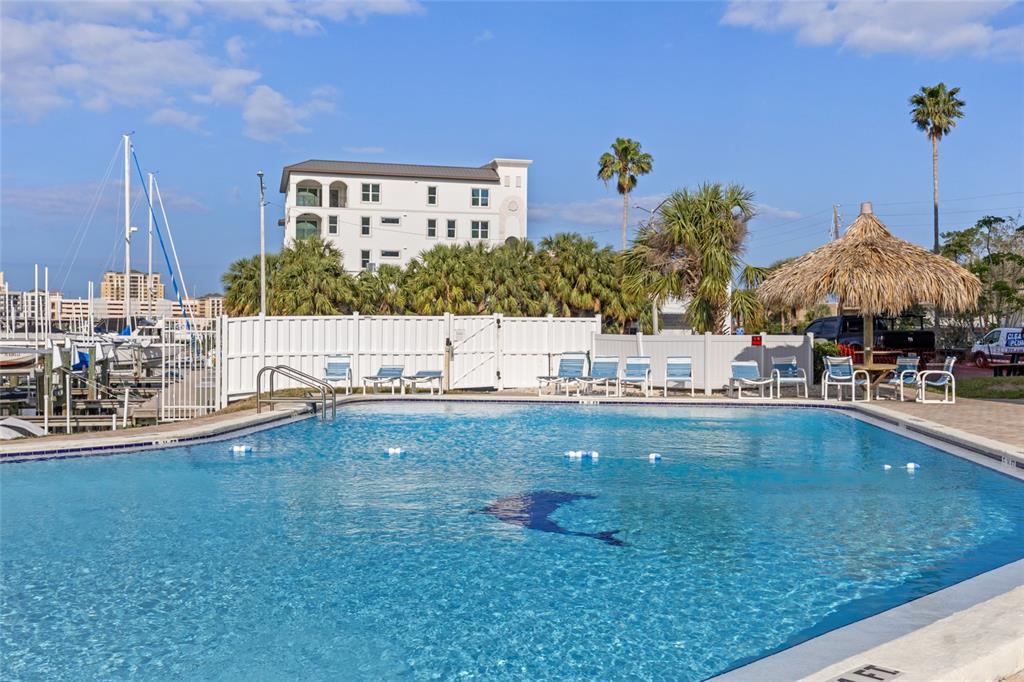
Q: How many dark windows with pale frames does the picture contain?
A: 11